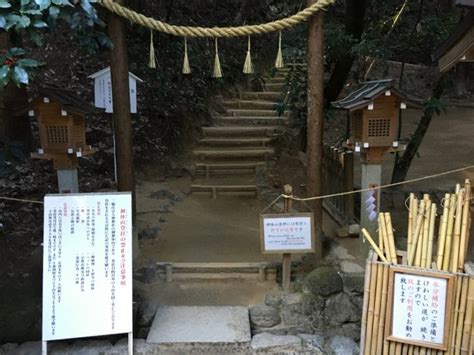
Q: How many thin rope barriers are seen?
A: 2